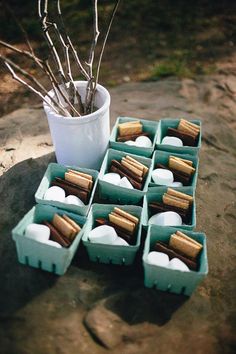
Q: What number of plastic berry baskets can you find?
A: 9